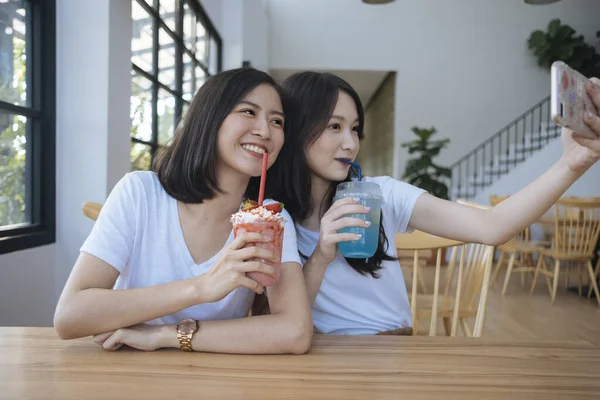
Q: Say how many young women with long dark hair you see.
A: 2